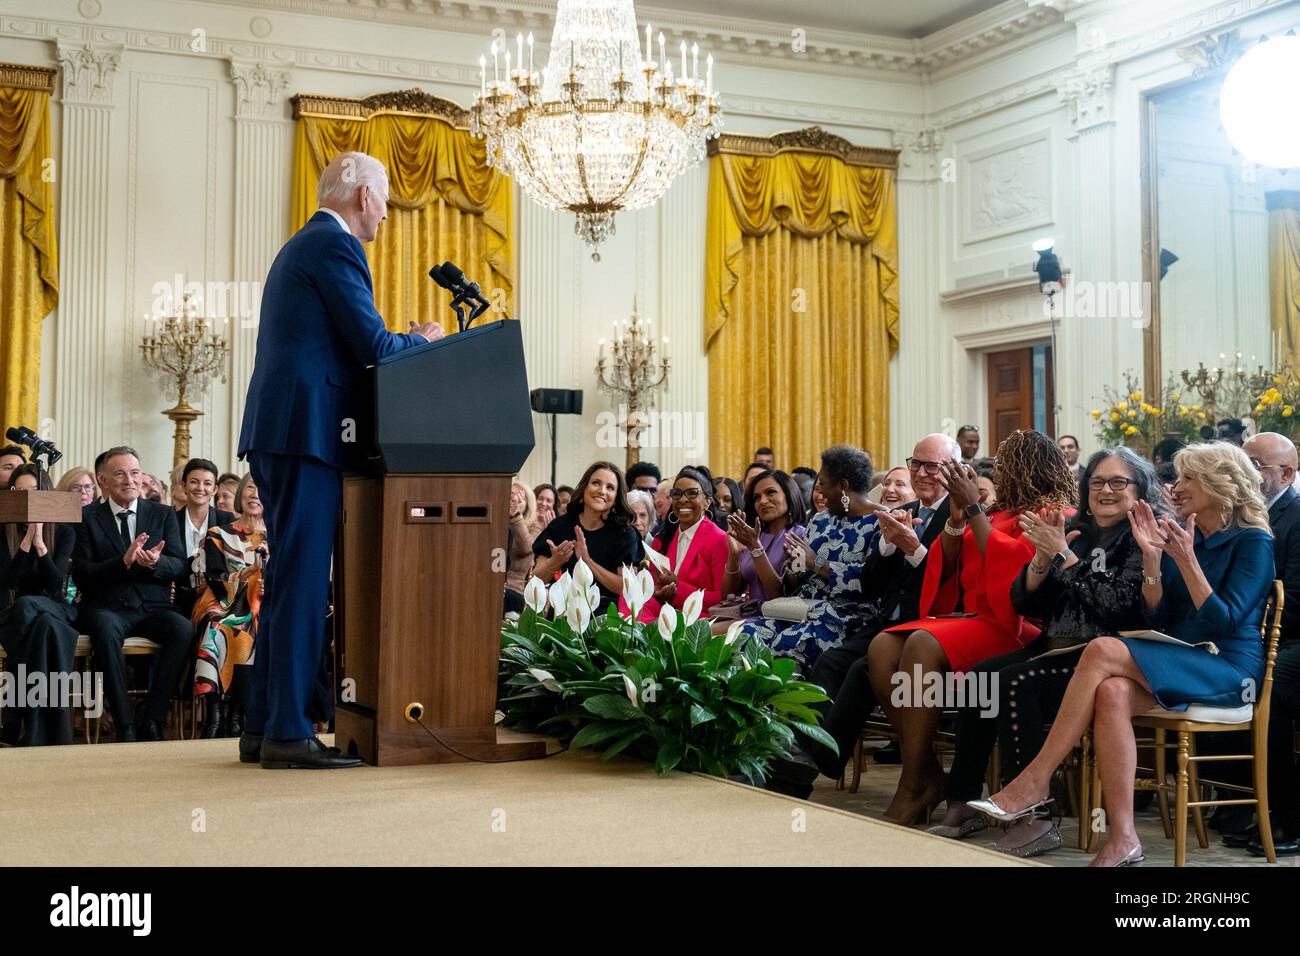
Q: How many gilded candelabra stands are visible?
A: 2